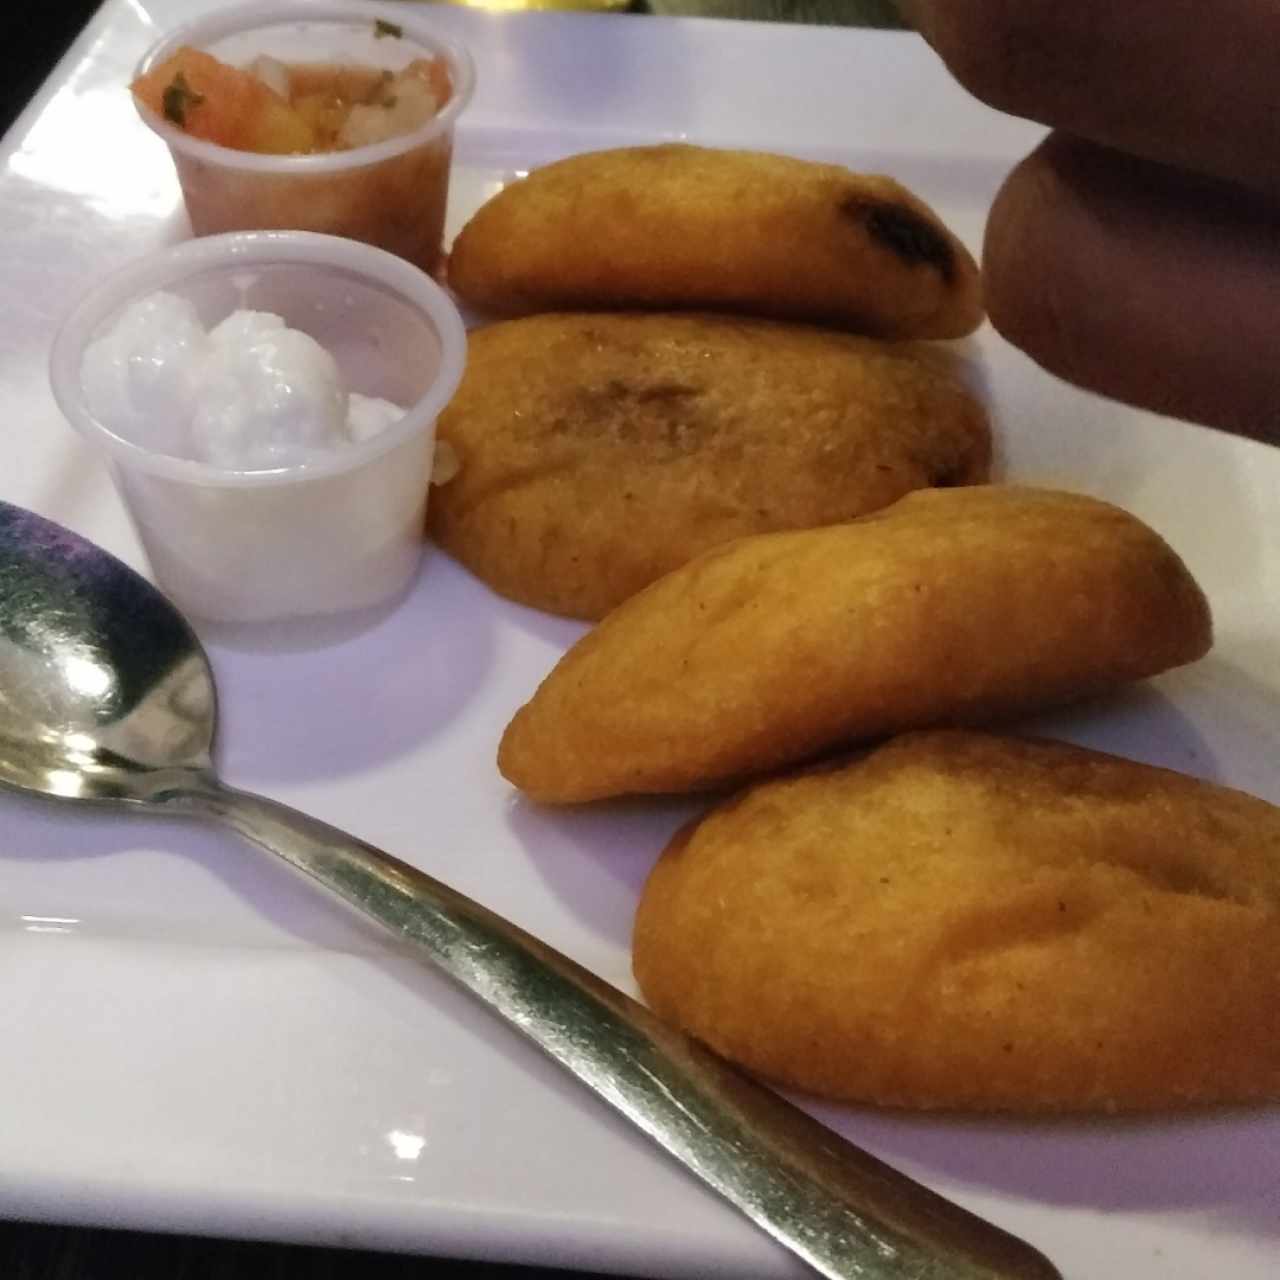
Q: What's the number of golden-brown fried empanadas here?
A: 4